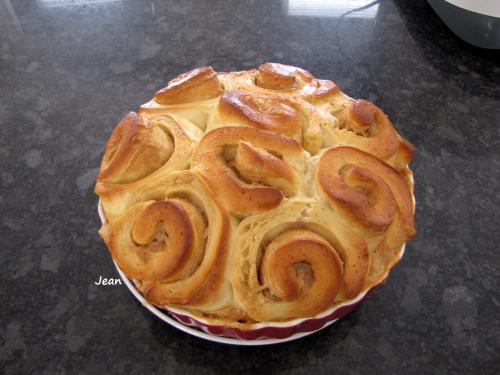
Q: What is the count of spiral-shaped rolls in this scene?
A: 9